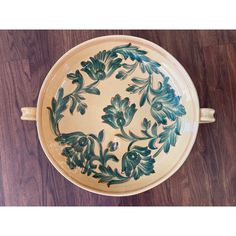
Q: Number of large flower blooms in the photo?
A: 5